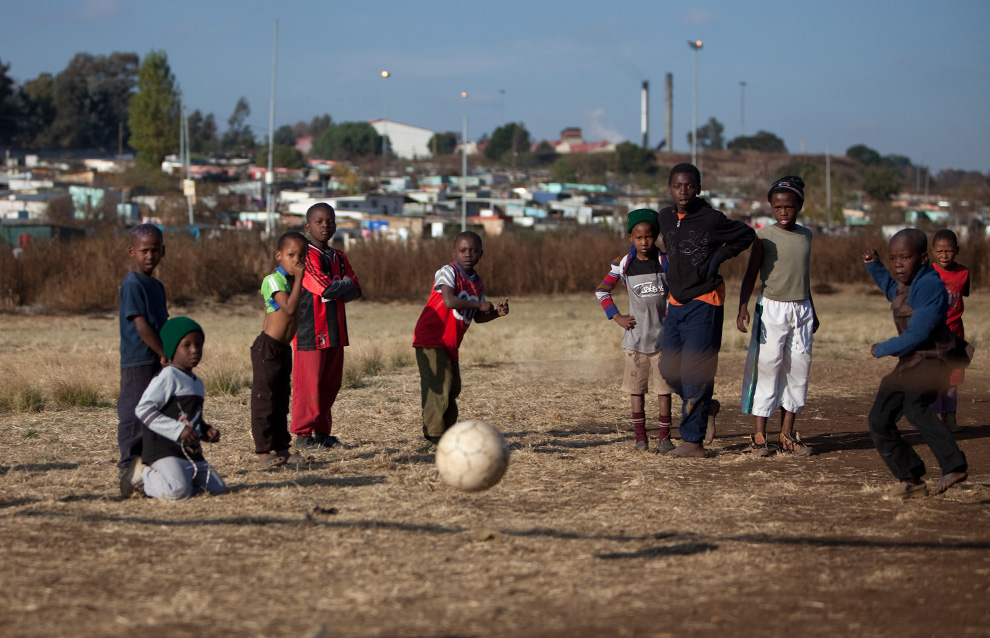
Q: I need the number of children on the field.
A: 10